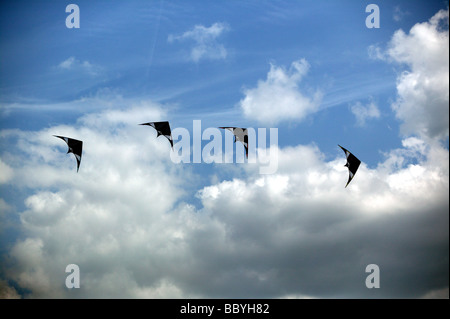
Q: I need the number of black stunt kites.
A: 4